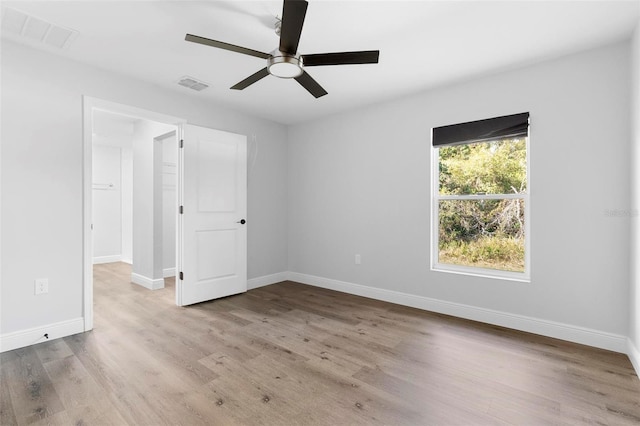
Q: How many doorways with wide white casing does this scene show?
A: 1